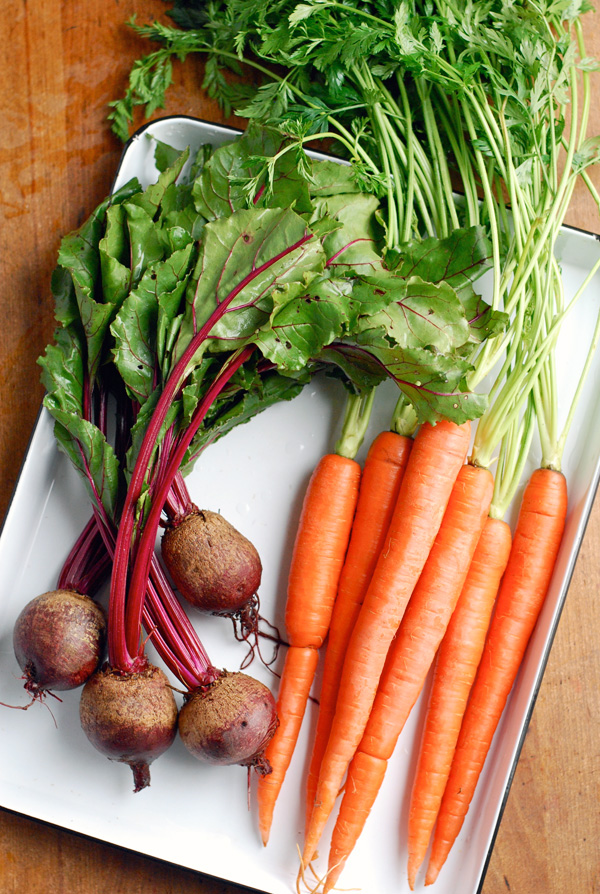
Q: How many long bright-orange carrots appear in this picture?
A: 6